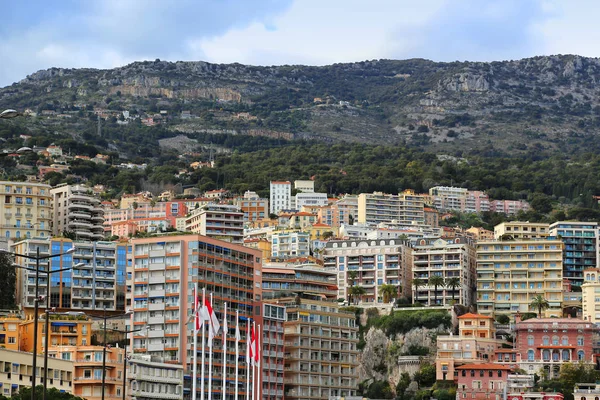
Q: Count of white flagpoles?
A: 8